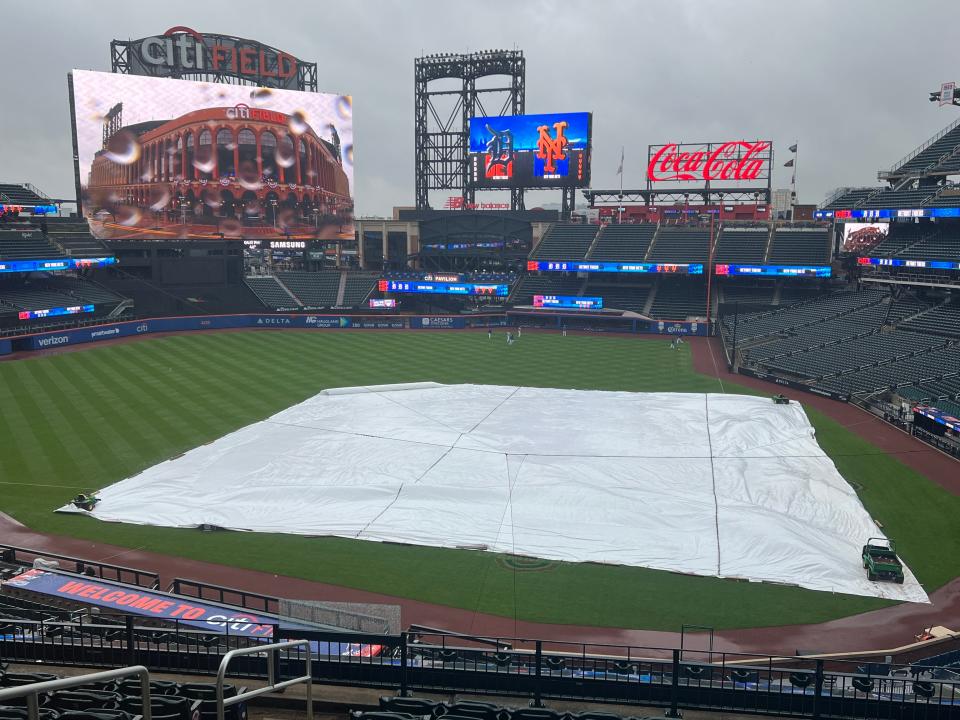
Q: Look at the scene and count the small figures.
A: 7